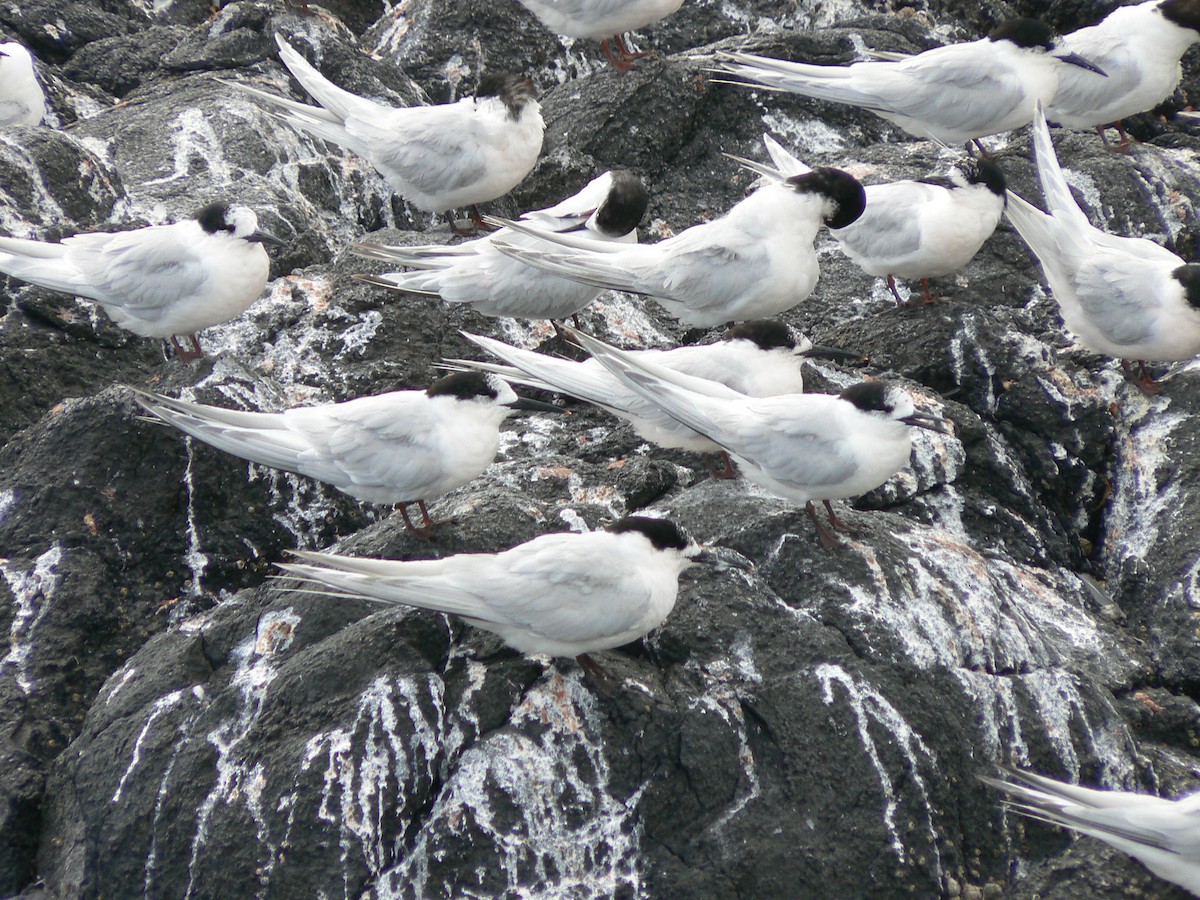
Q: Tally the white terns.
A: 15